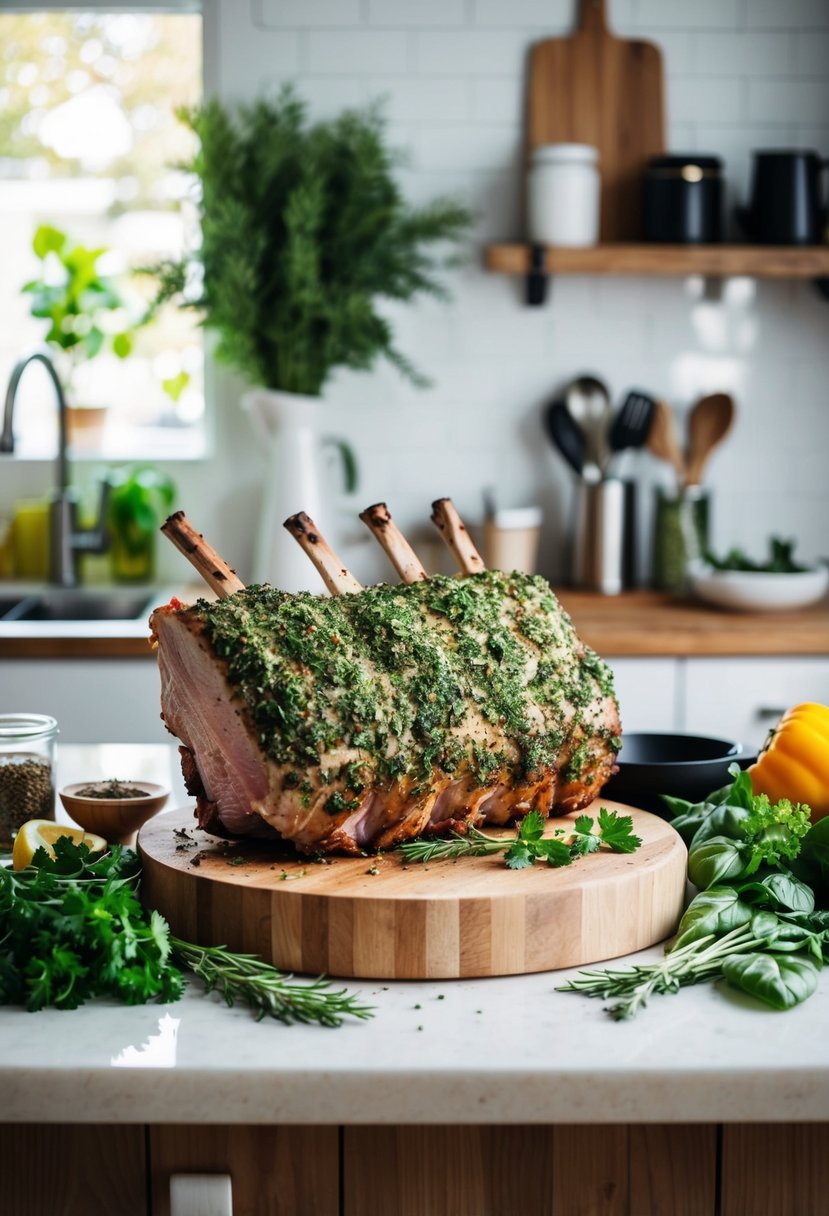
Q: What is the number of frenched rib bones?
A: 4